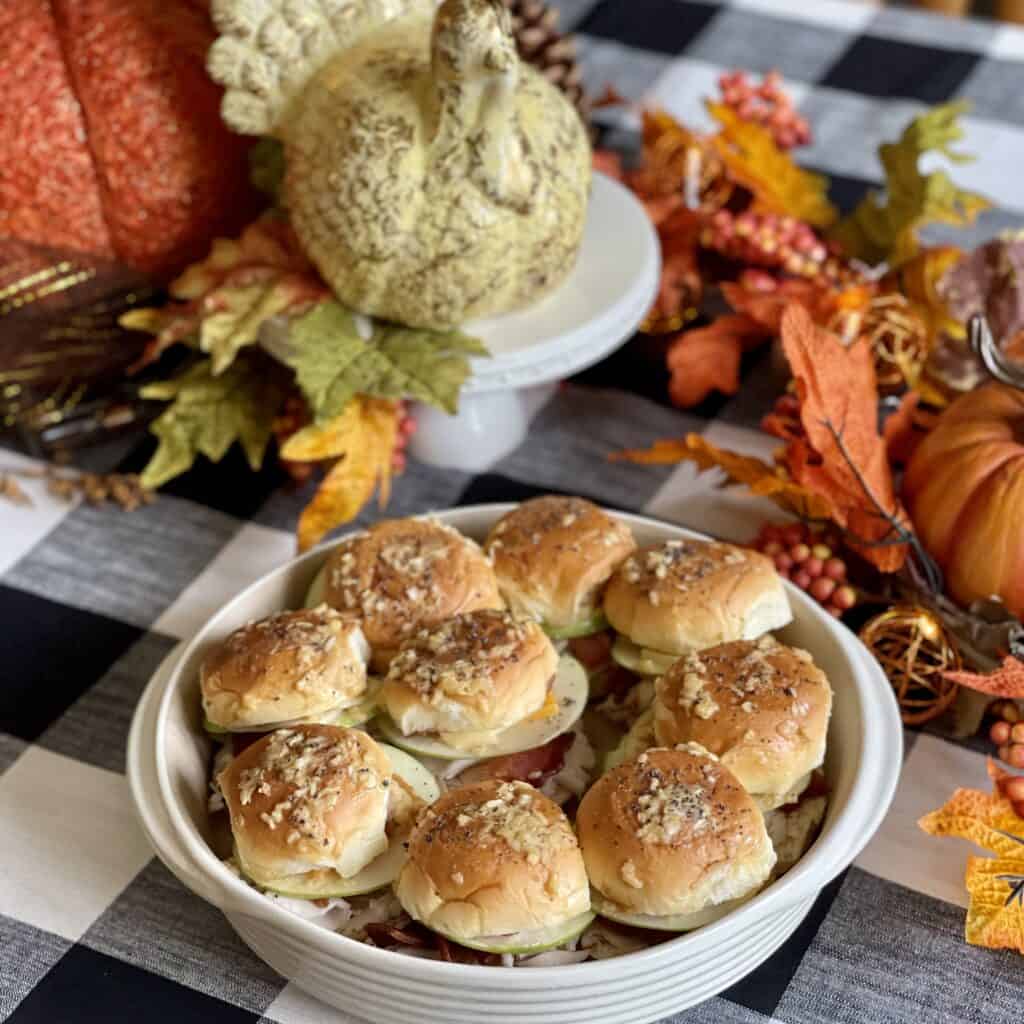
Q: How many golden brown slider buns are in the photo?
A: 9